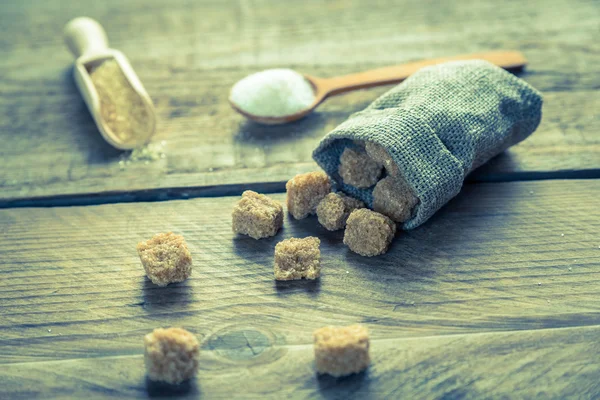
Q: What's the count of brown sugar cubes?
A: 11